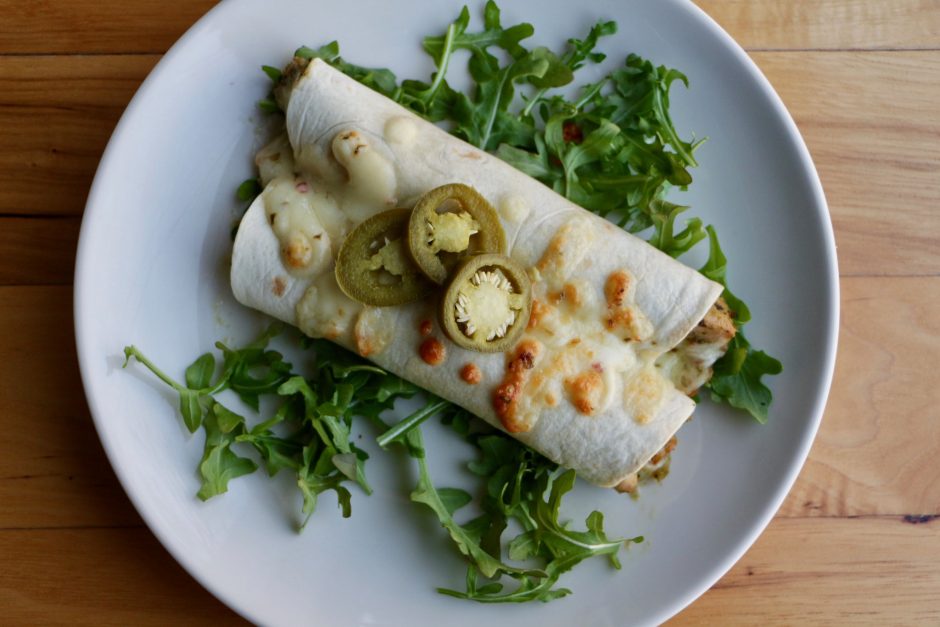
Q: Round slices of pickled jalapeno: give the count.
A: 3